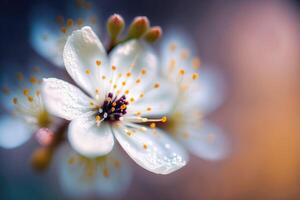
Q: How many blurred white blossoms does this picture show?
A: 4